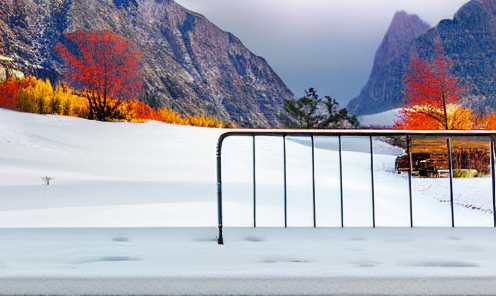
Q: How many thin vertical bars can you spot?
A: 8